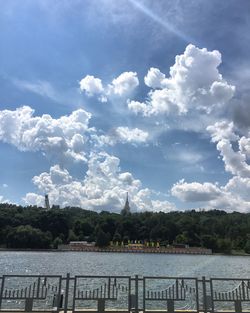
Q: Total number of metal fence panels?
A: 4